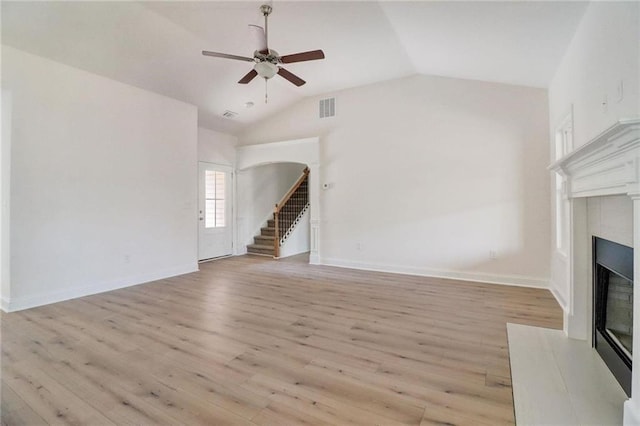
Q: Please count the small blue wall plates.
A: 0